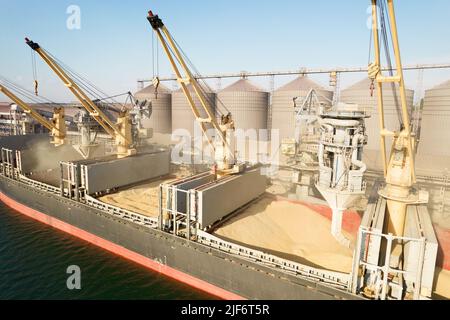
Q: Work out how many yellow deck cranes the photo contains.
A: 4